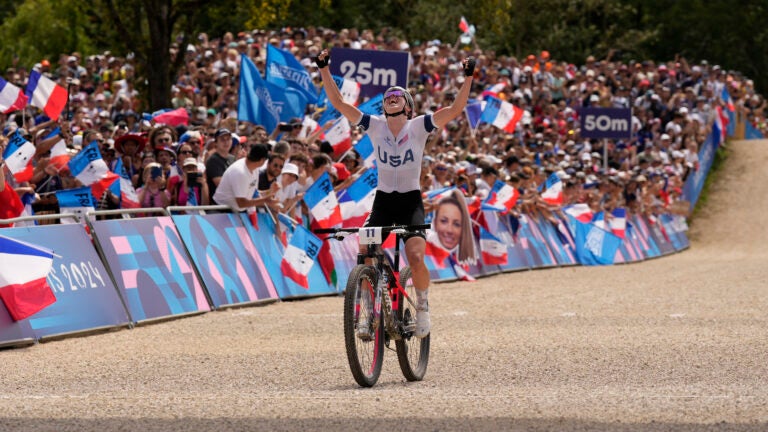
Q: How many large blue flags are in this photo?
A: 3